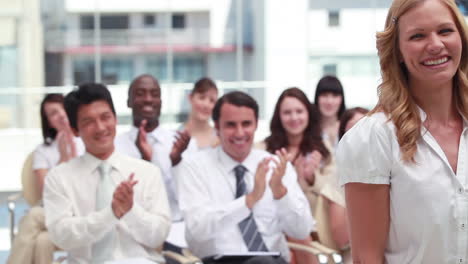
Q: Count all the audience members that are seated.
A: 8